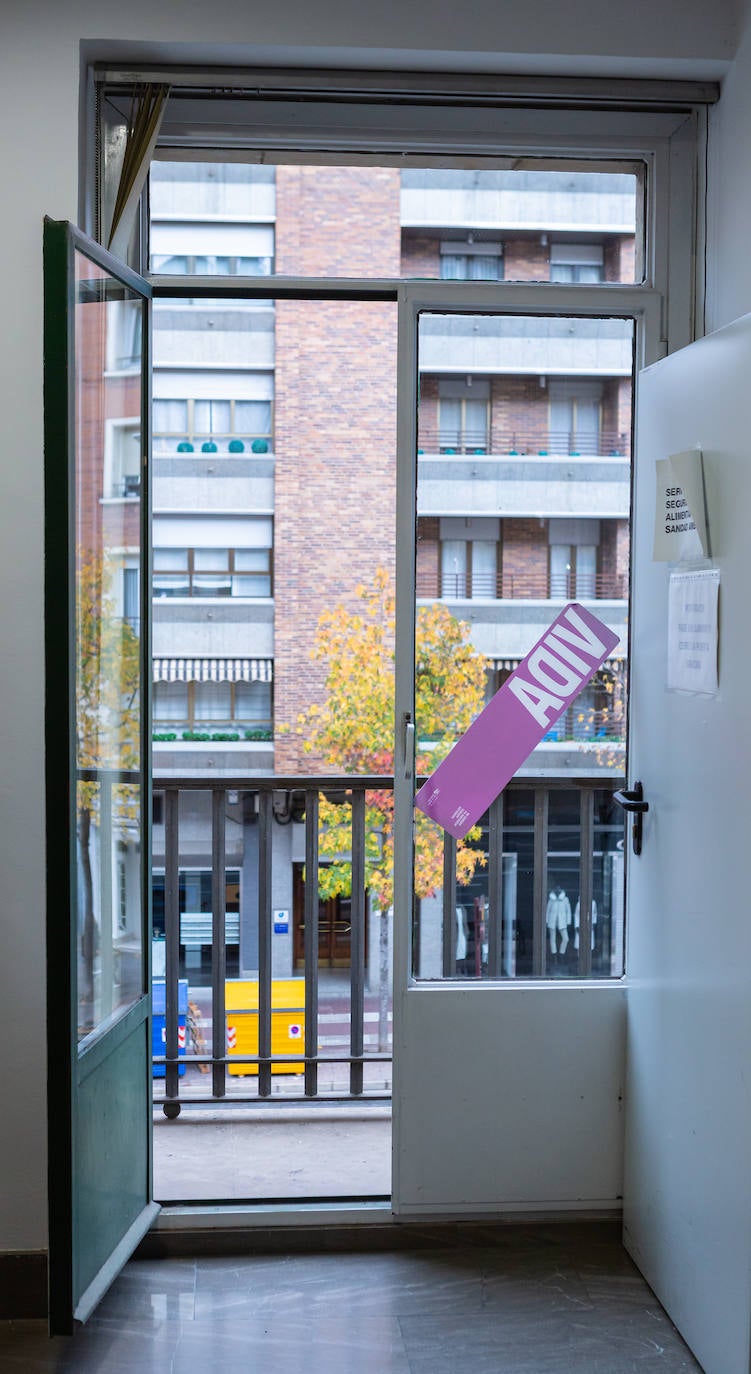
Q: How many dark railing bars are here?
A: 9